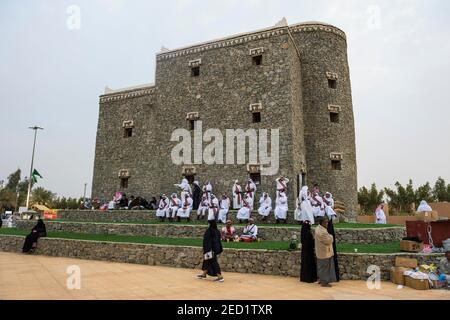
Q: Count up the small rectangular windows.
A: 11